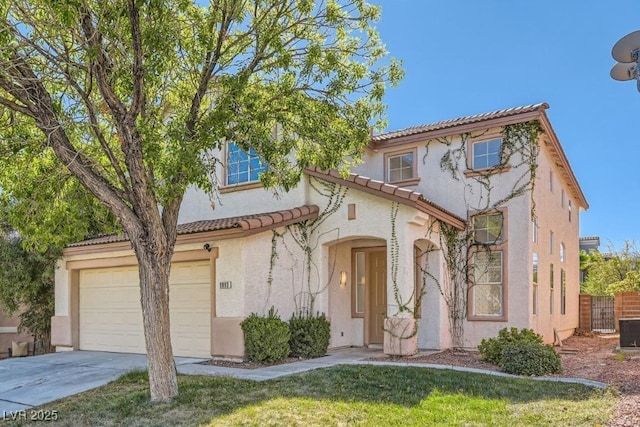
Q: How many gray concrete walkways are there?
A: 1